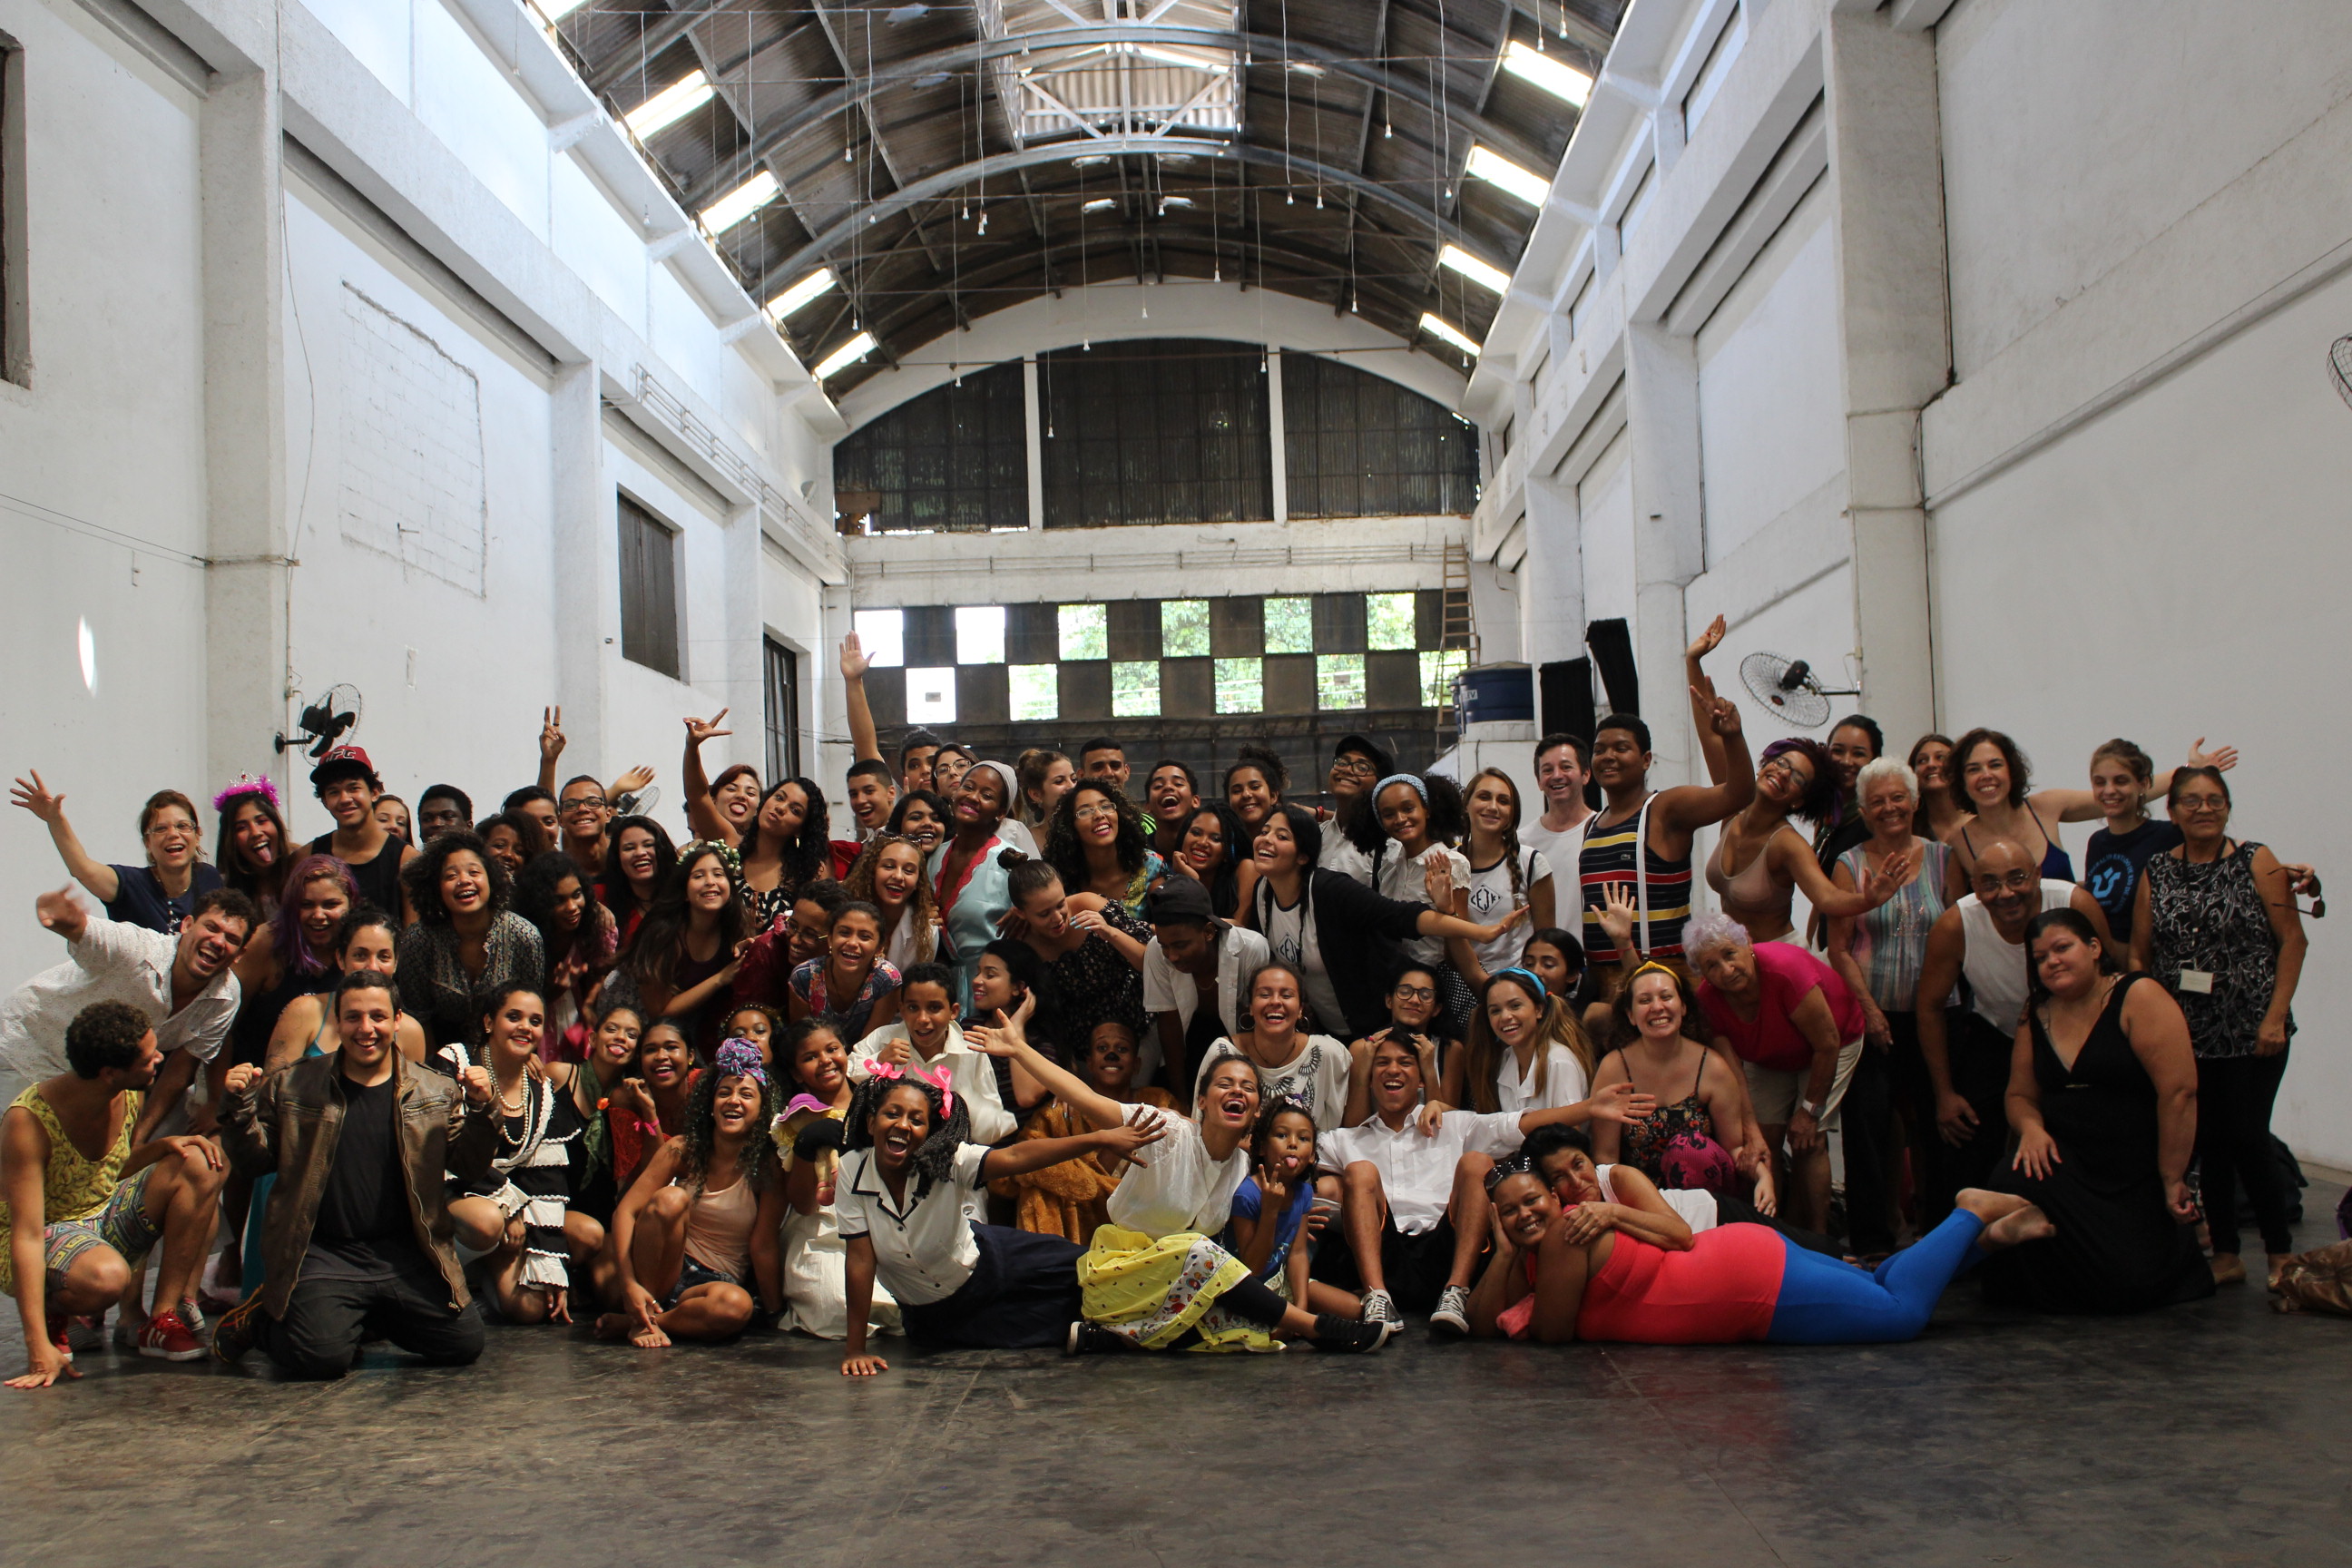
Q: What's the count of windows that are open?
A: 12